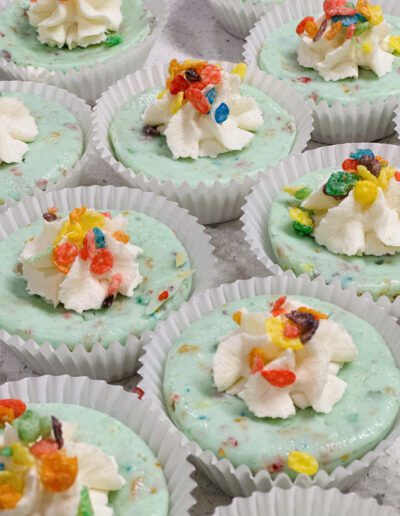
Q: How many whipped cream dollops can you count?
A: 8